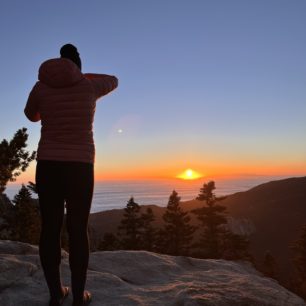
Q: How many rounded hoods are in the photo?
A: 1